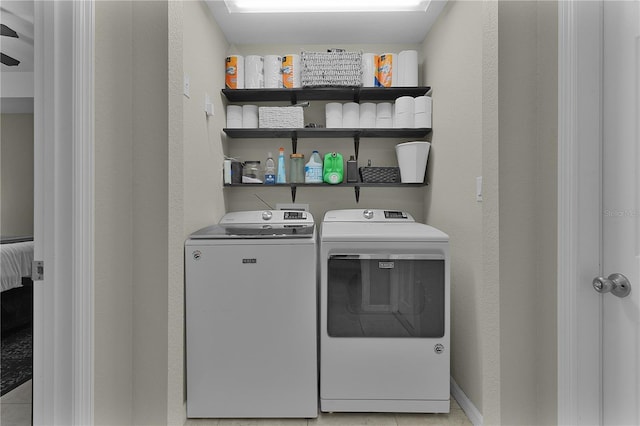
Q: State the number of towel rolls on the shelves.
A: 7